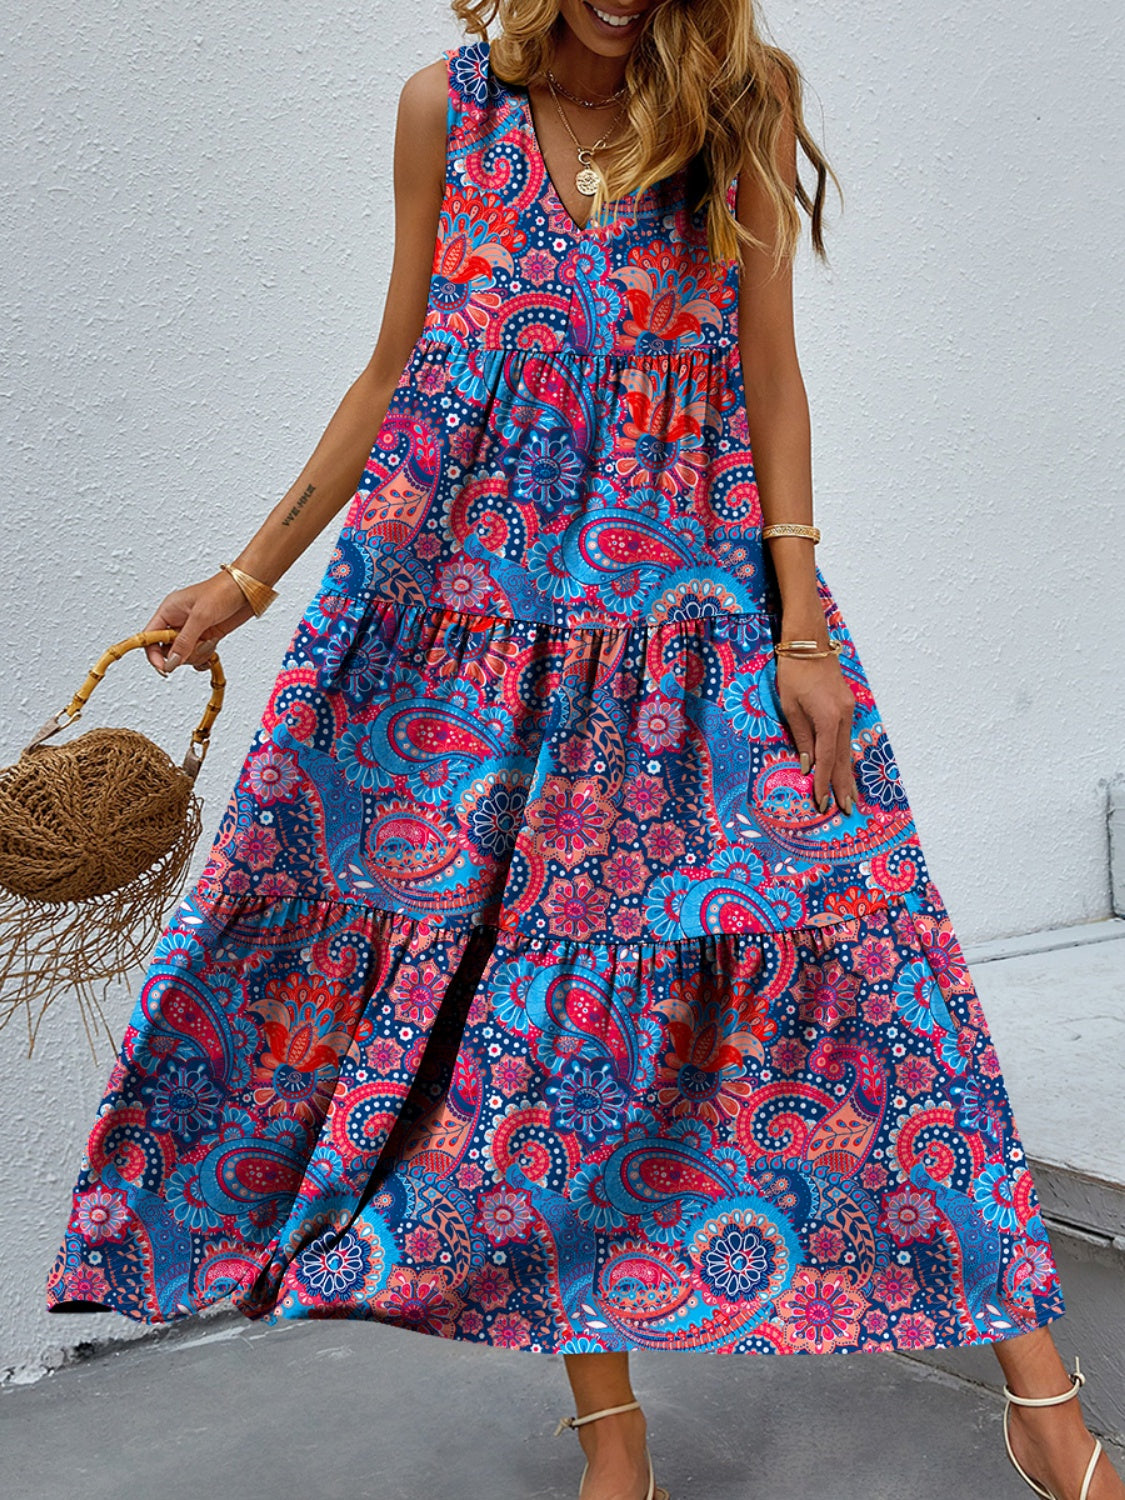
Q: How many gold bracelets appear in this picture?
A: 3